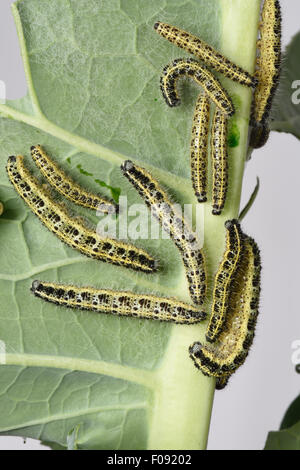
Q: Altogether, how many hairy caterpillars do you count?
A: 11